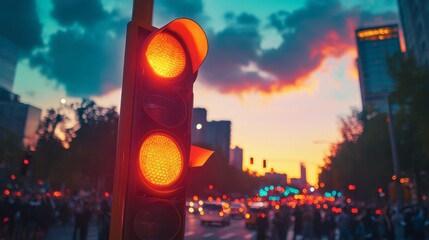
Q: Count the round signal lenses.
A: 4